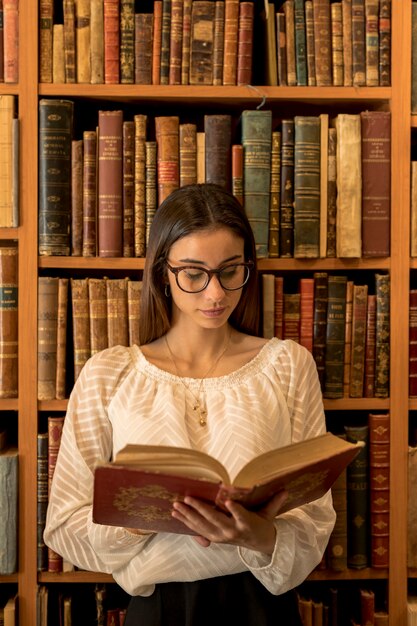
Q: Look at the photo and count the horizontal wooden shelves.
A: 4